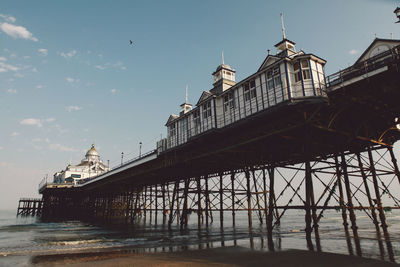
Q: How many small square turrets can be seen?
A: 3